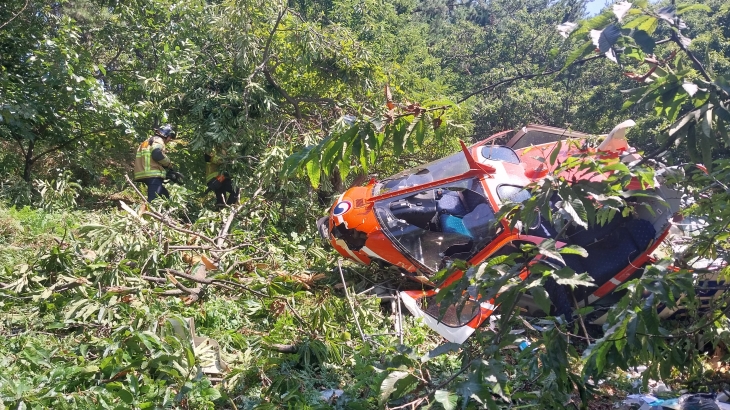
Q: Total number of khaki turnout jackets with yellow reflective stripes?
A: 2